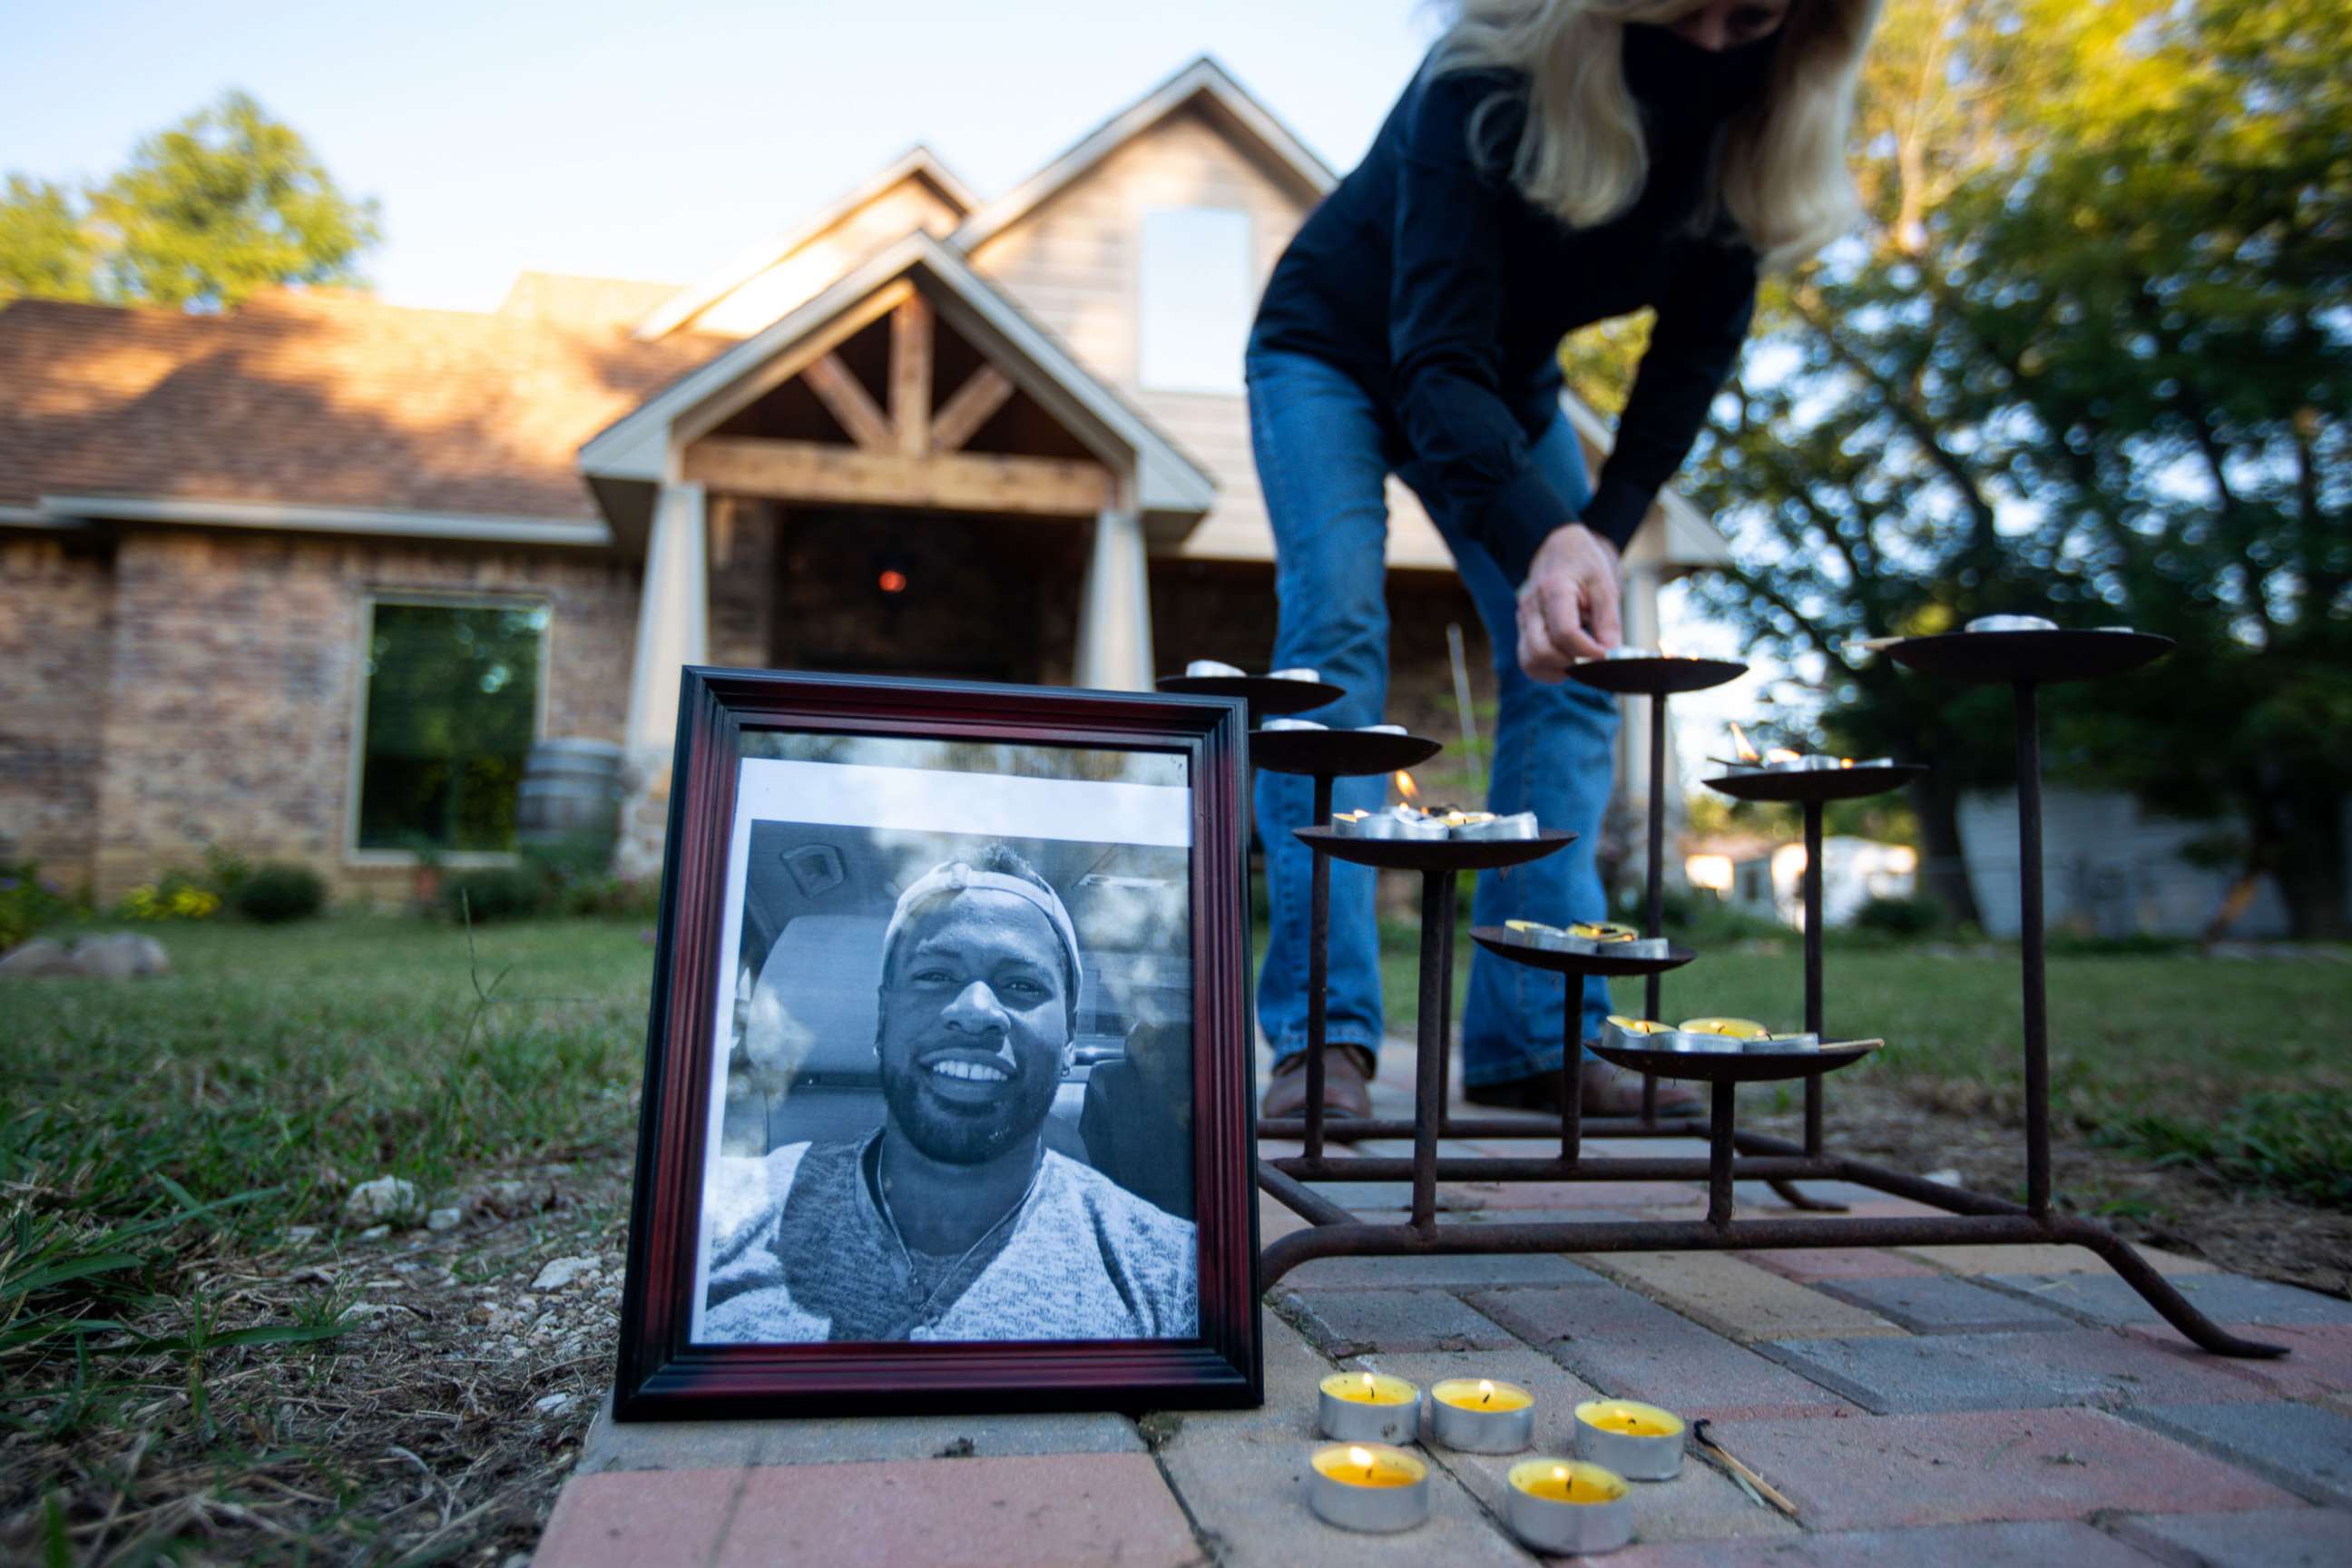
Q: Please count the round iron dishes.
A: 8